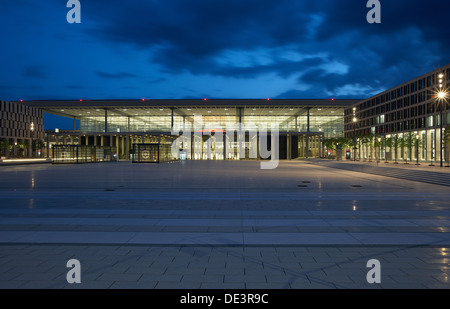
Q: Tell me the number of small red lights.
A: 6